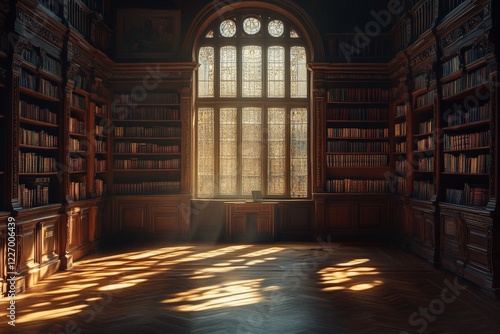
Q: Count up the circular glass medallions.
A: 3